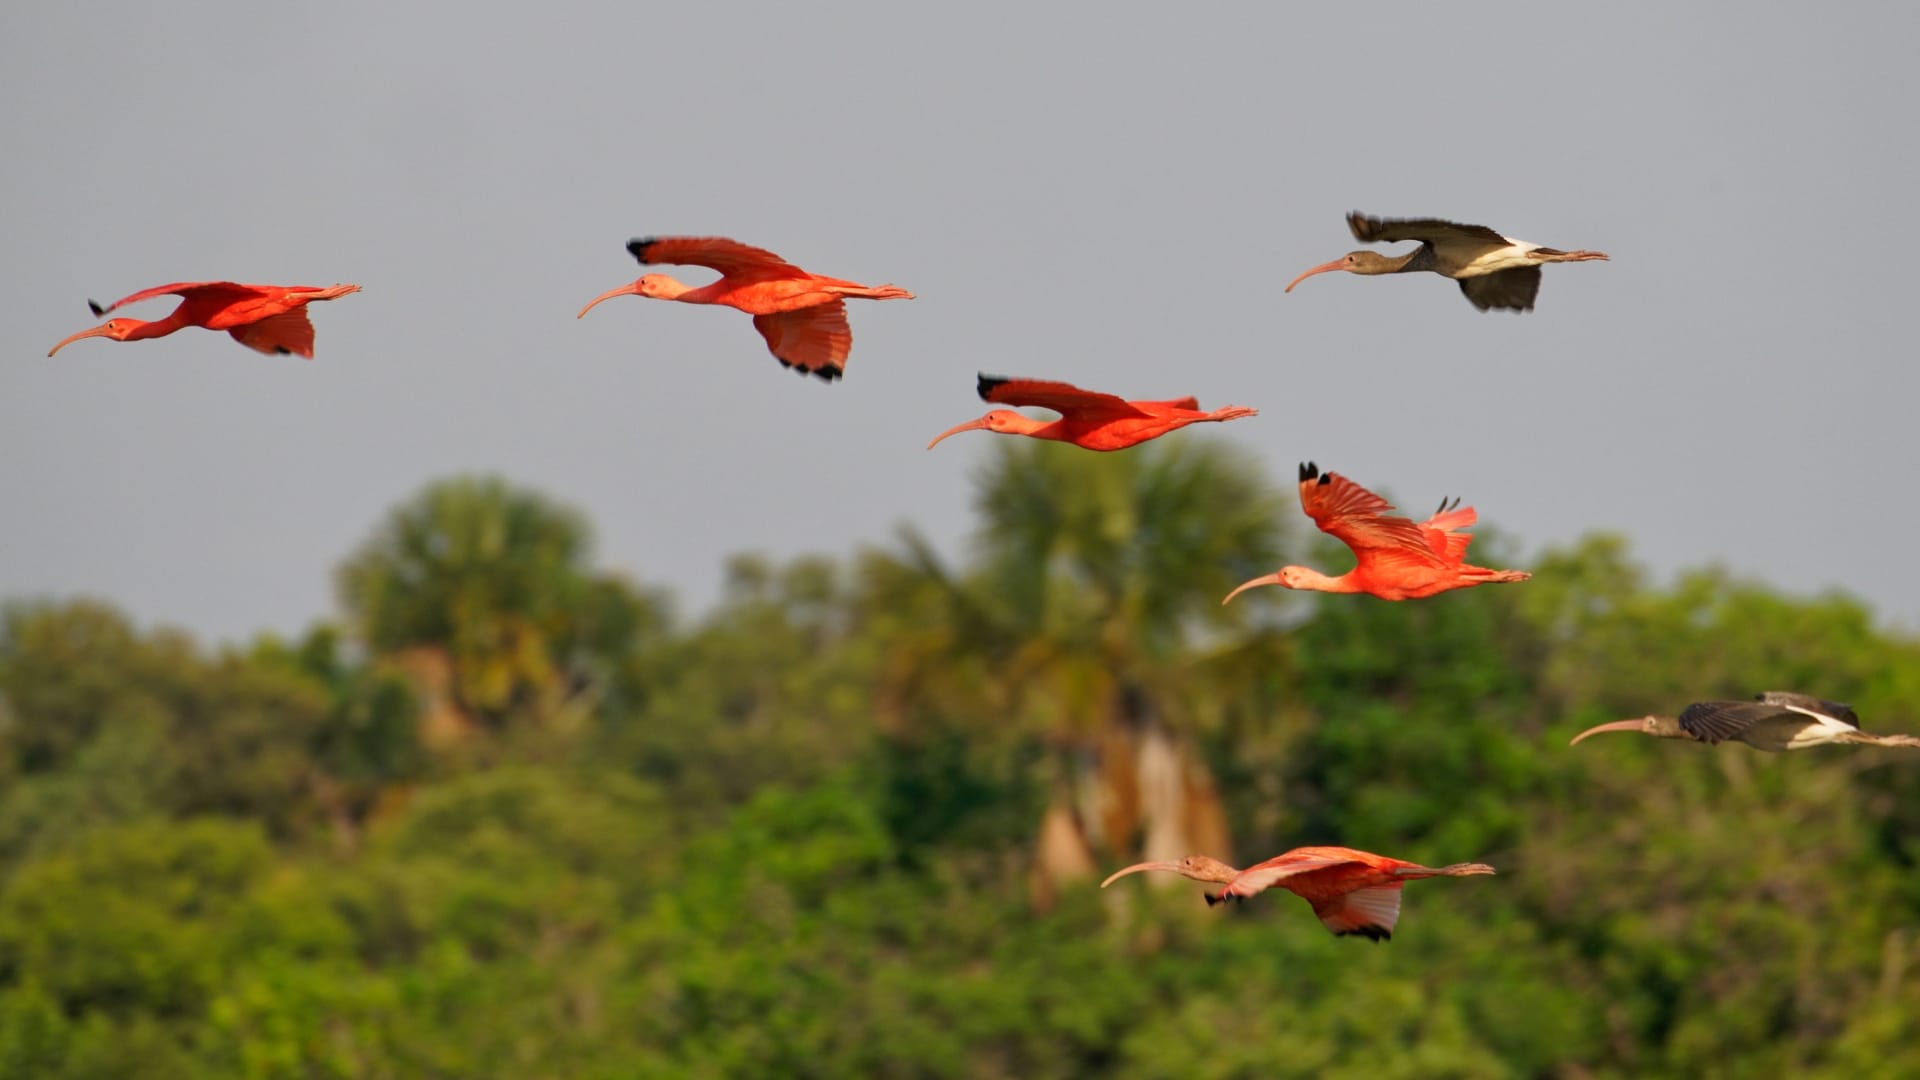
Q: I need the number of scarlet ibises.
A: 5